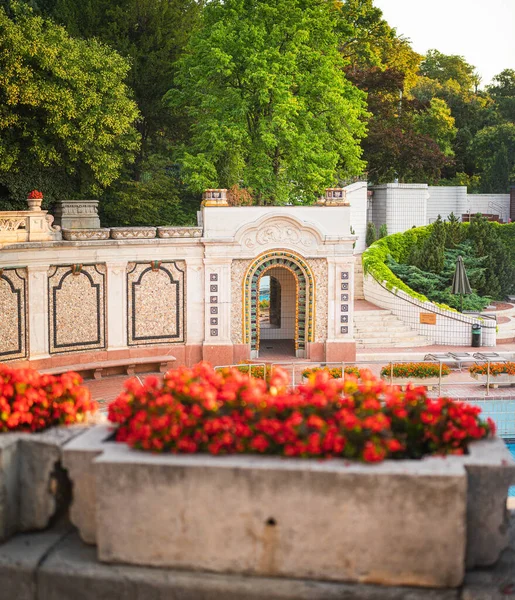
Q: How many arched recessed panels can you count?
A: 3